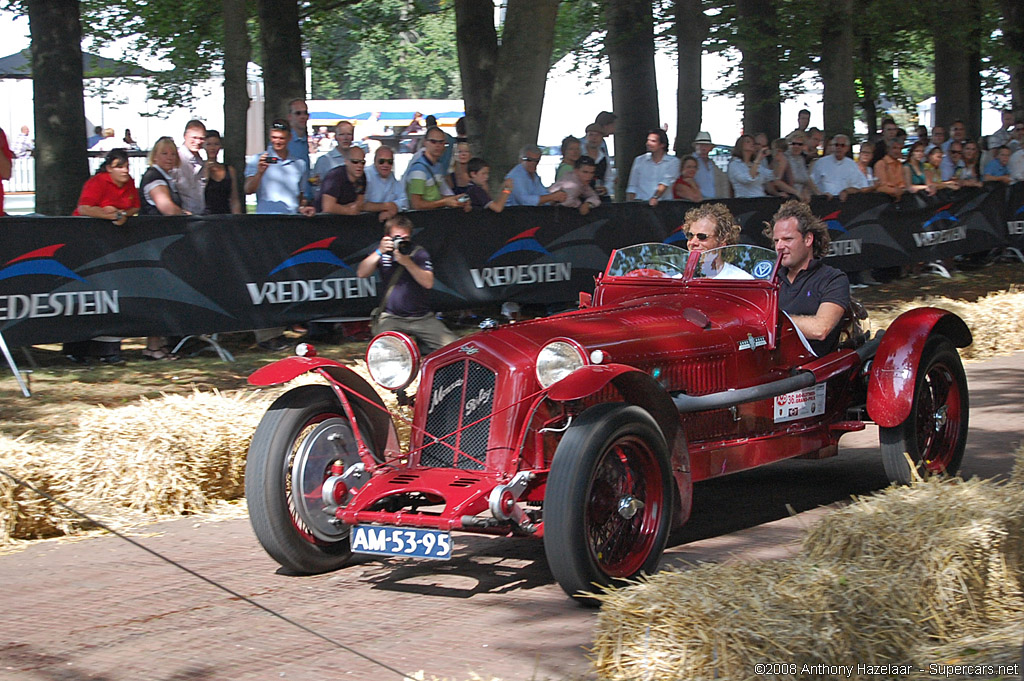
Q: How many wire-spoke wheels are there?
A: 3